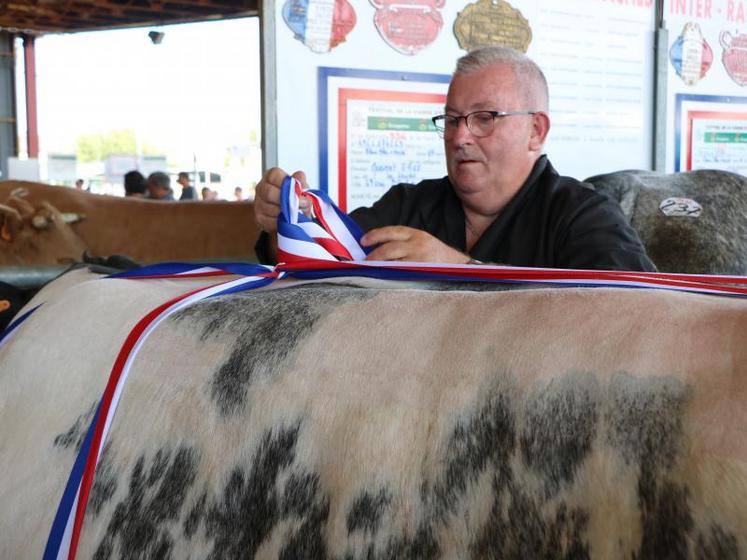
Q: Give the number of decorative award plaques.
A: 5